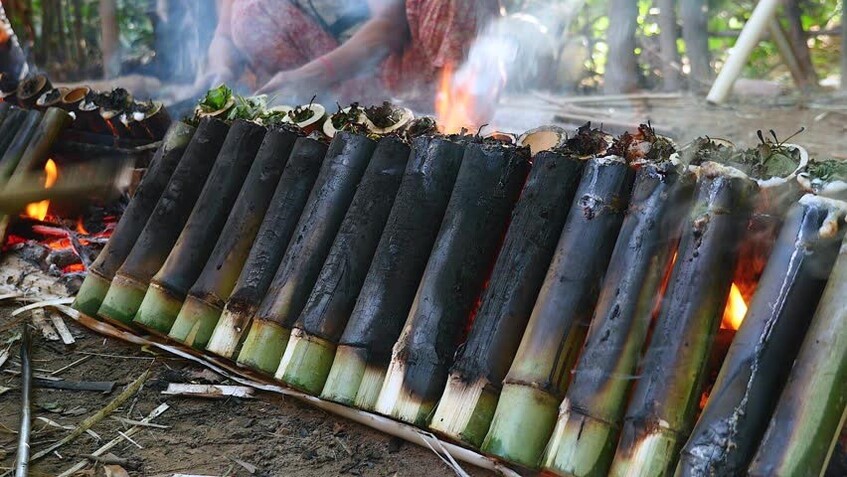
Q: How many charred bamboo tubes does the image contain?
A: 15